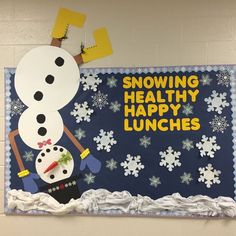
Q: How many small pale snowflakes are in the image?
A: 12